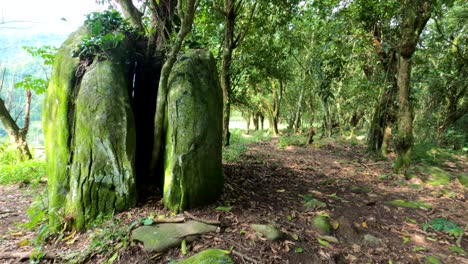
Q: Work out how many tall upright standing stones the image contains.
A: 3